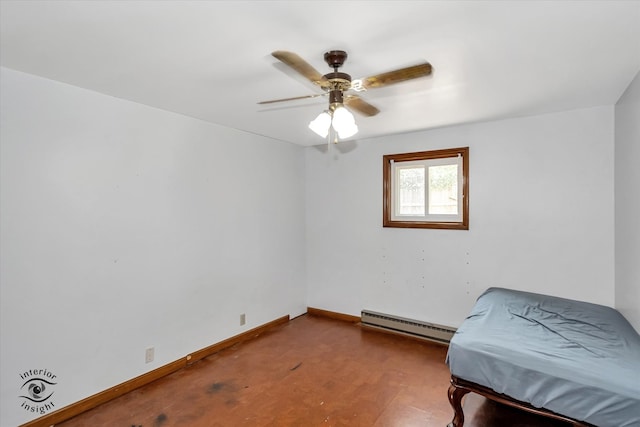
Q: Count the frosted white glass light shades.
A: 3